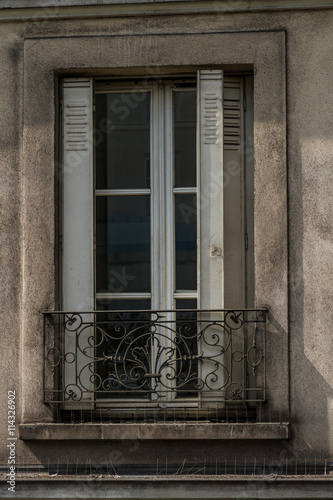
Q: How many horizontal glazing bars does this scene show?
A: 4